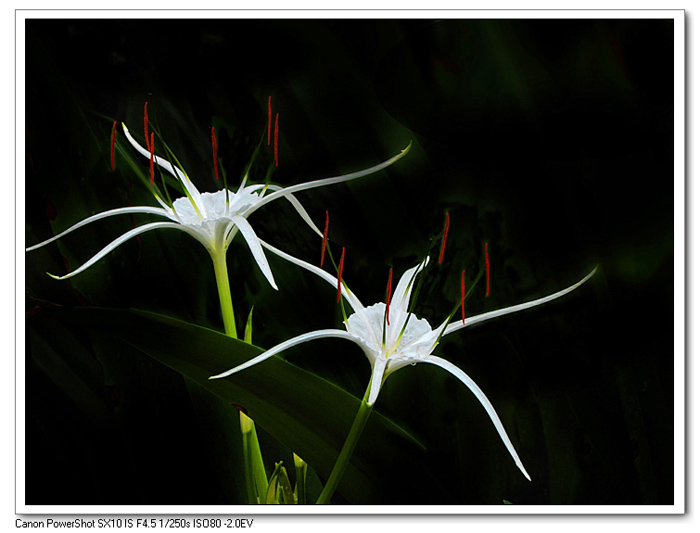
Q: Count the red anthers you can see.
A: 12